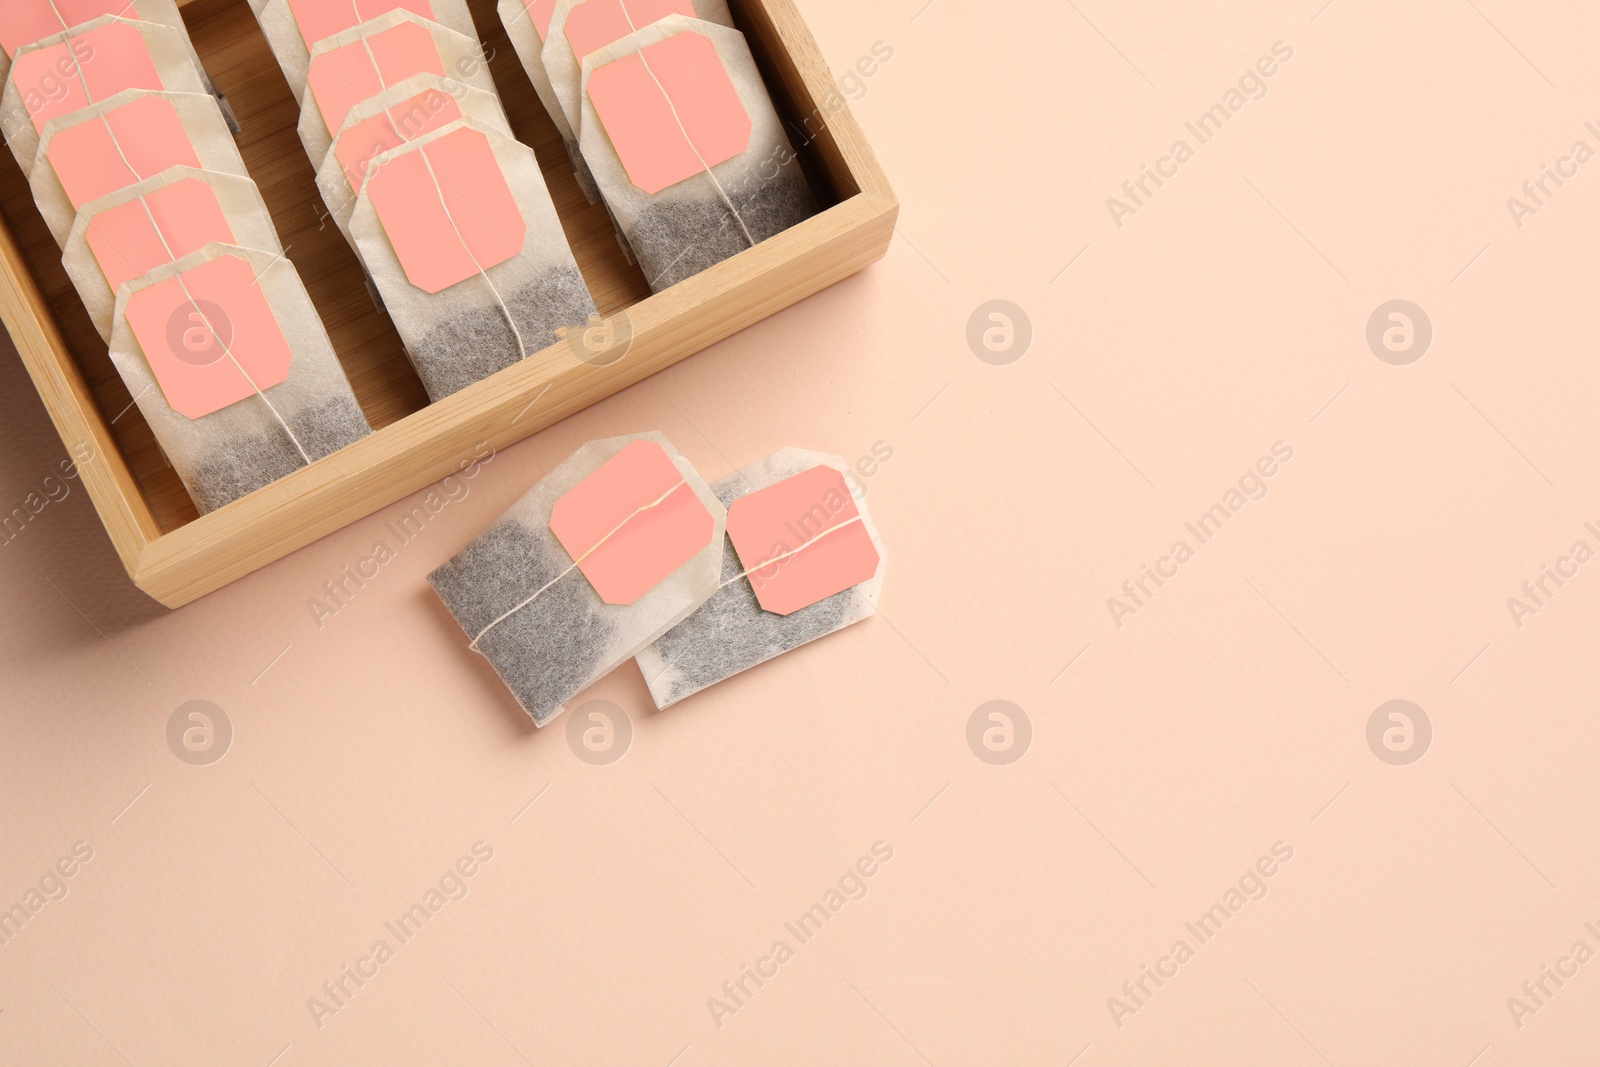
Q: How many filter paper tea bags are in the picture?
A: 14